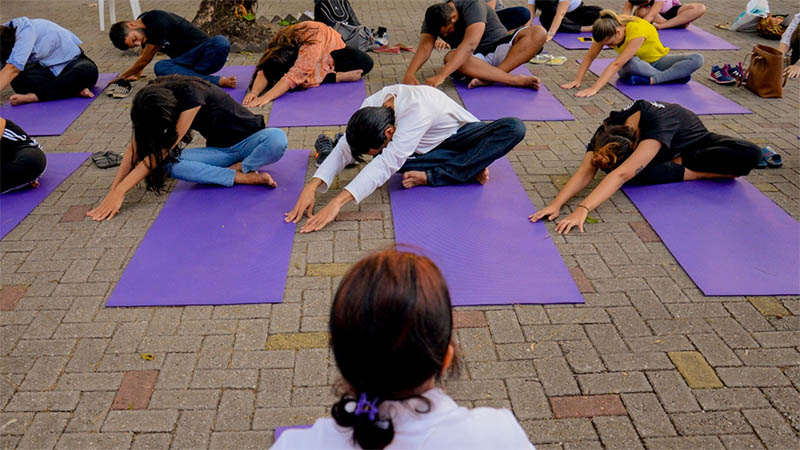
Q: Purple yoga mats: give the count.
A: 12